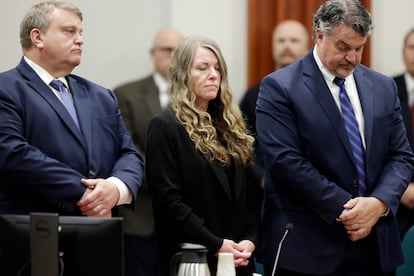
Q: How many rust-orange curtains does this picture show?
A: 1